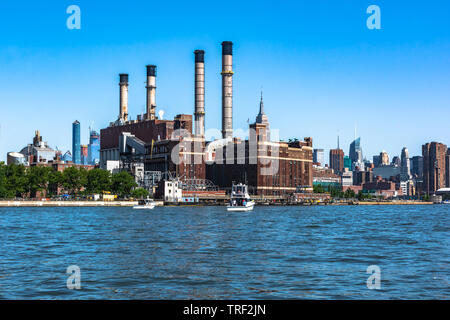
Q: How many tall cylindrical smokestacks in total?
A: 4